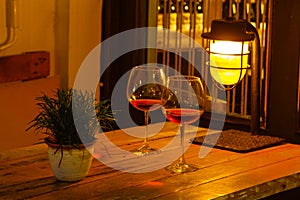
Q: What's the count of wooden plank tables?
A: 1